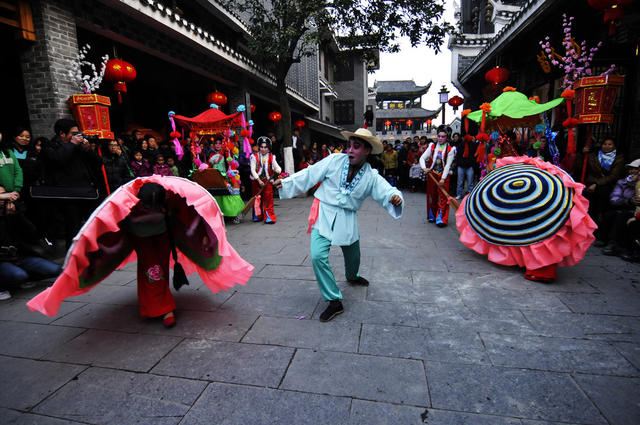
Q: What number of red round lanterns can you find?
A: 11